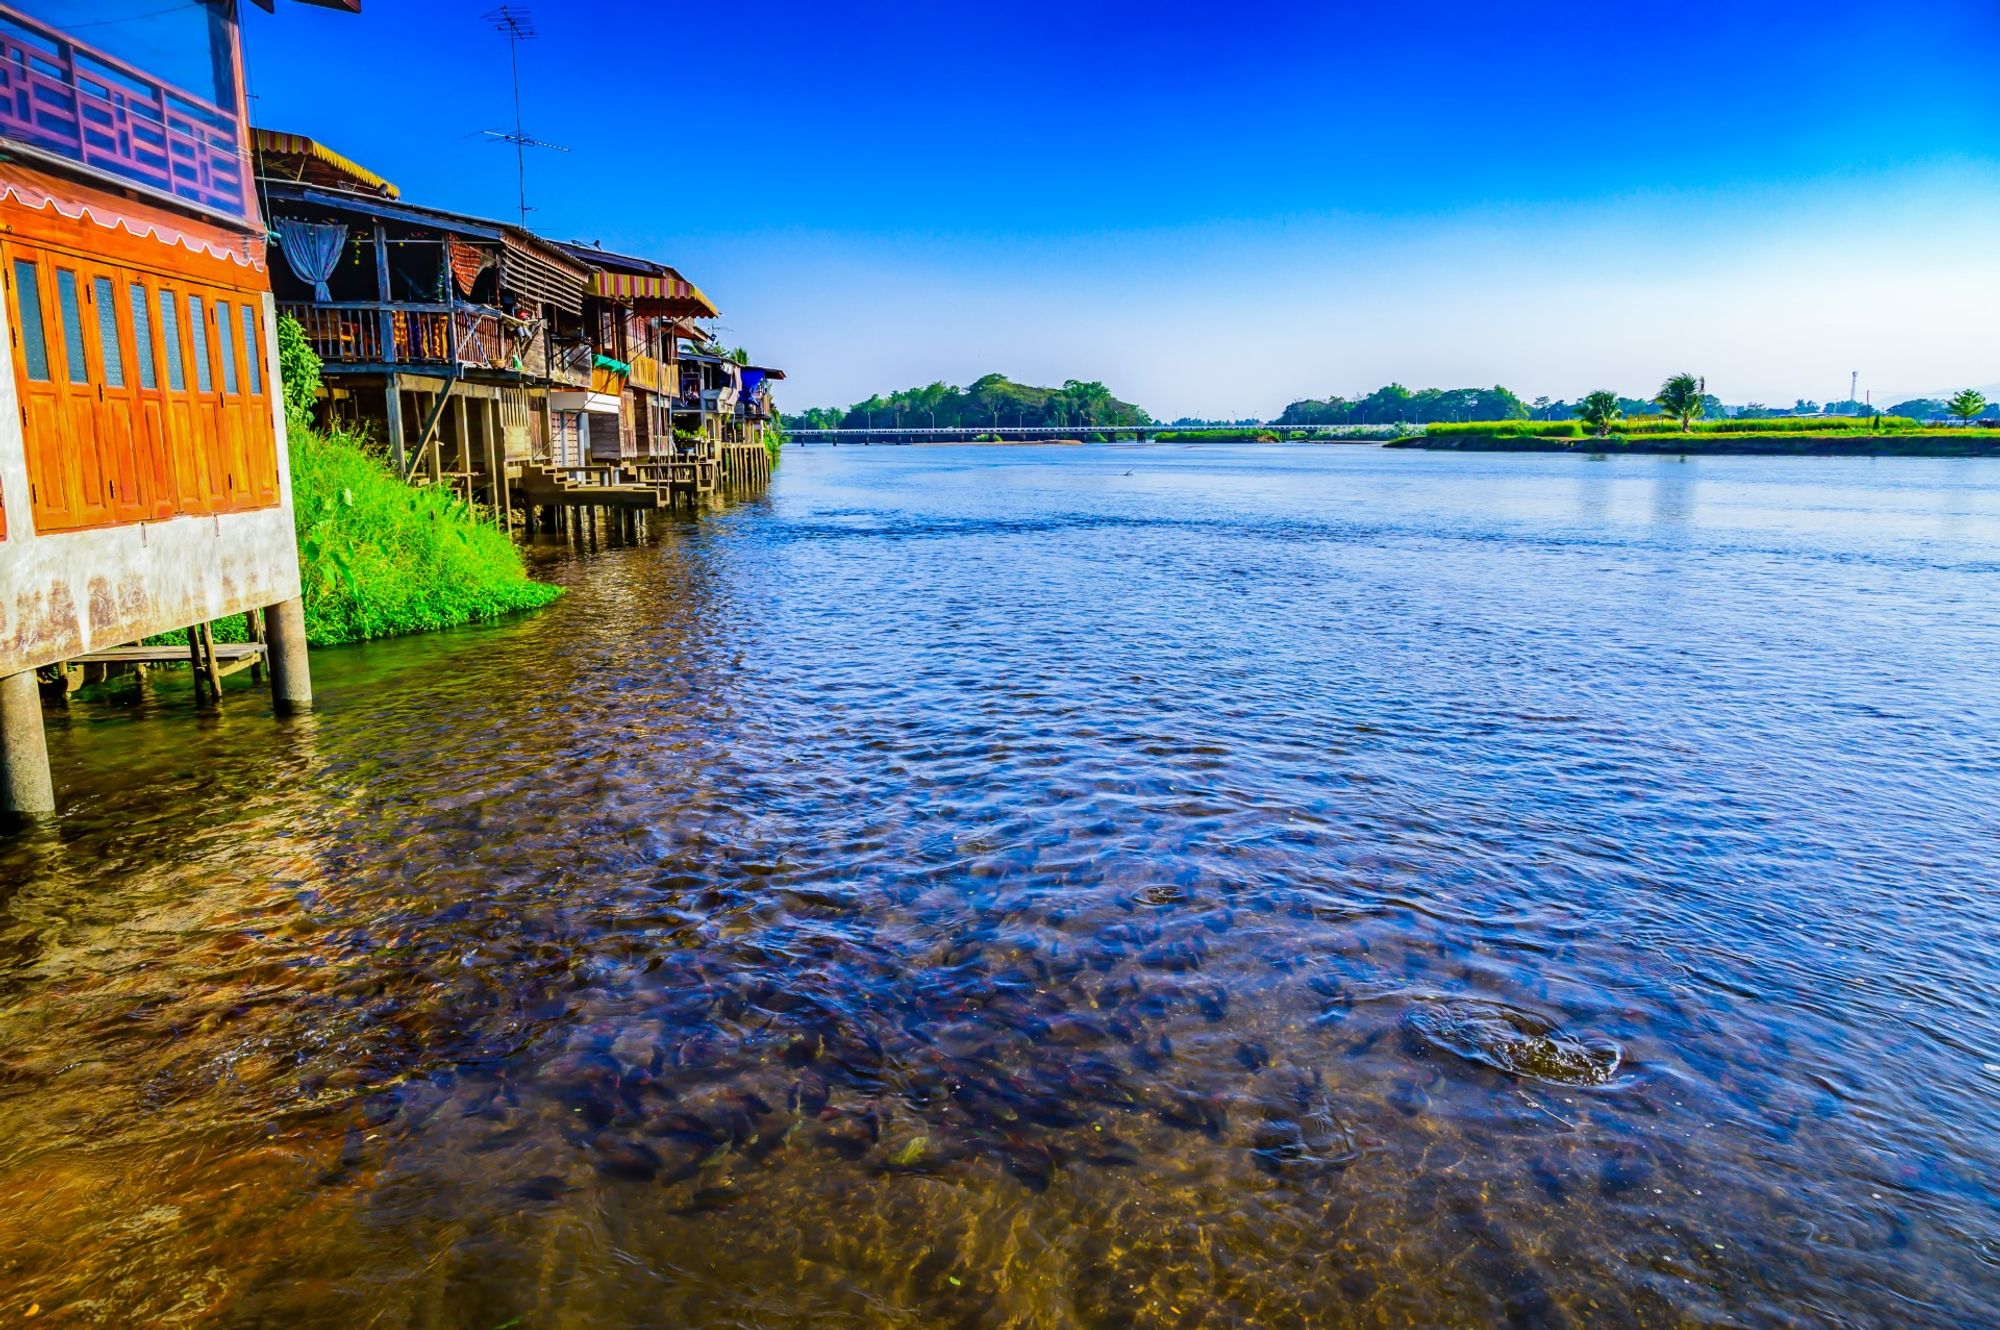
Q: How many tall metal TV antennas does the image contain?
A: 1